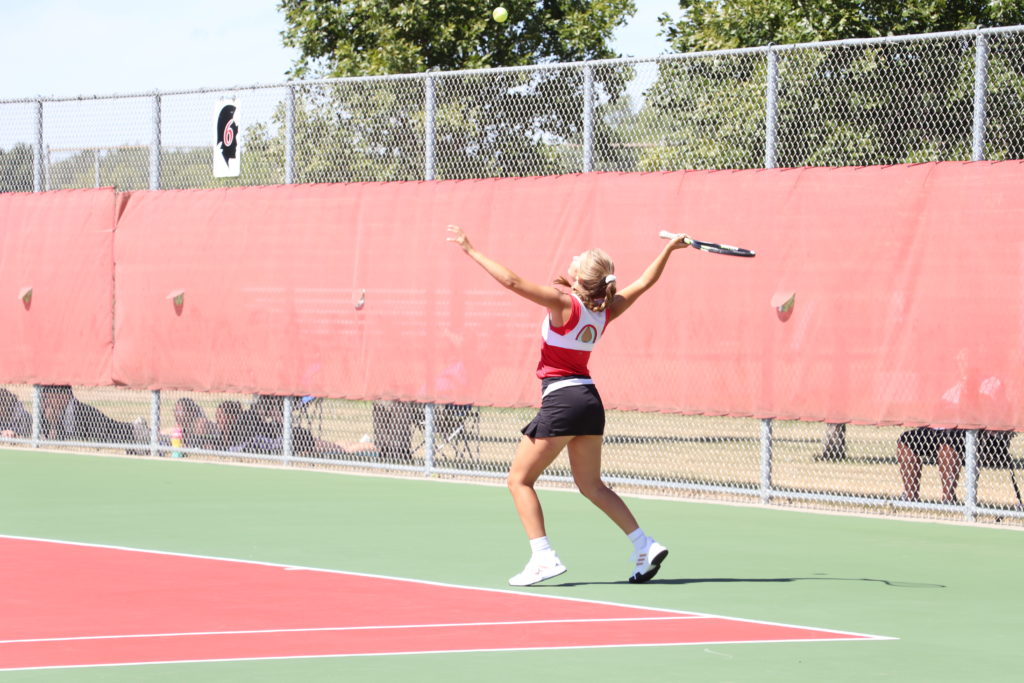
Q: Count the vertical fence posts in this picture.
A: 7